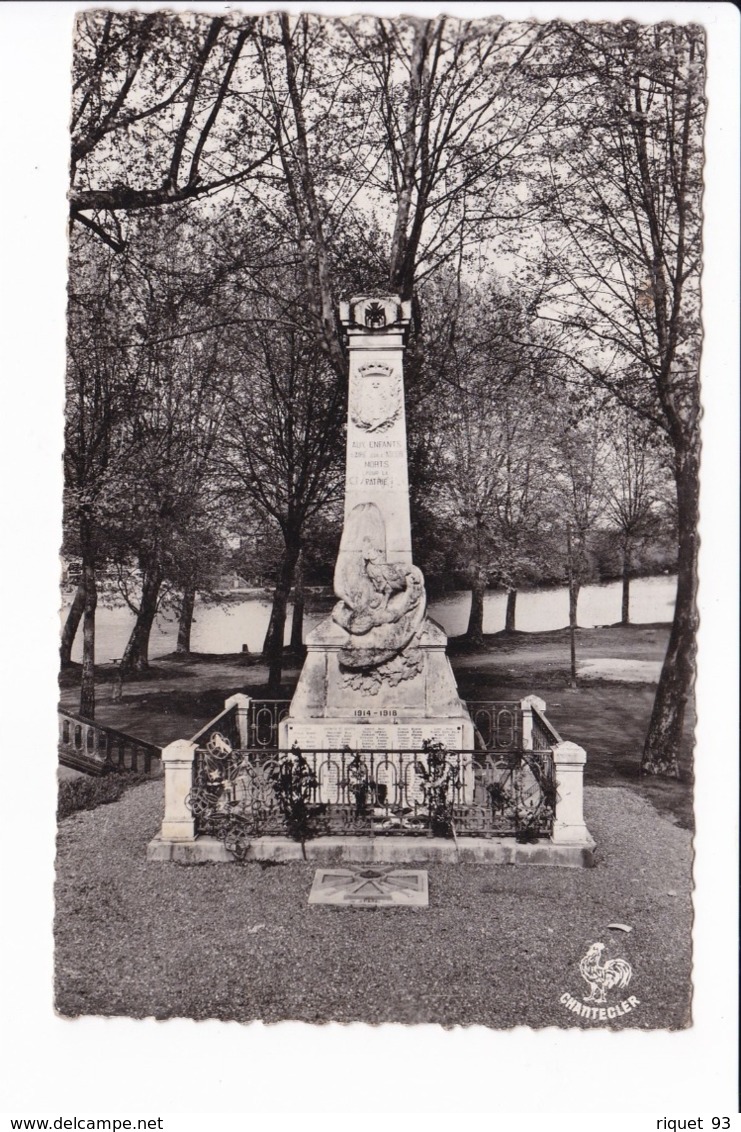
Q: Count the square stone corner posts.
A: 4